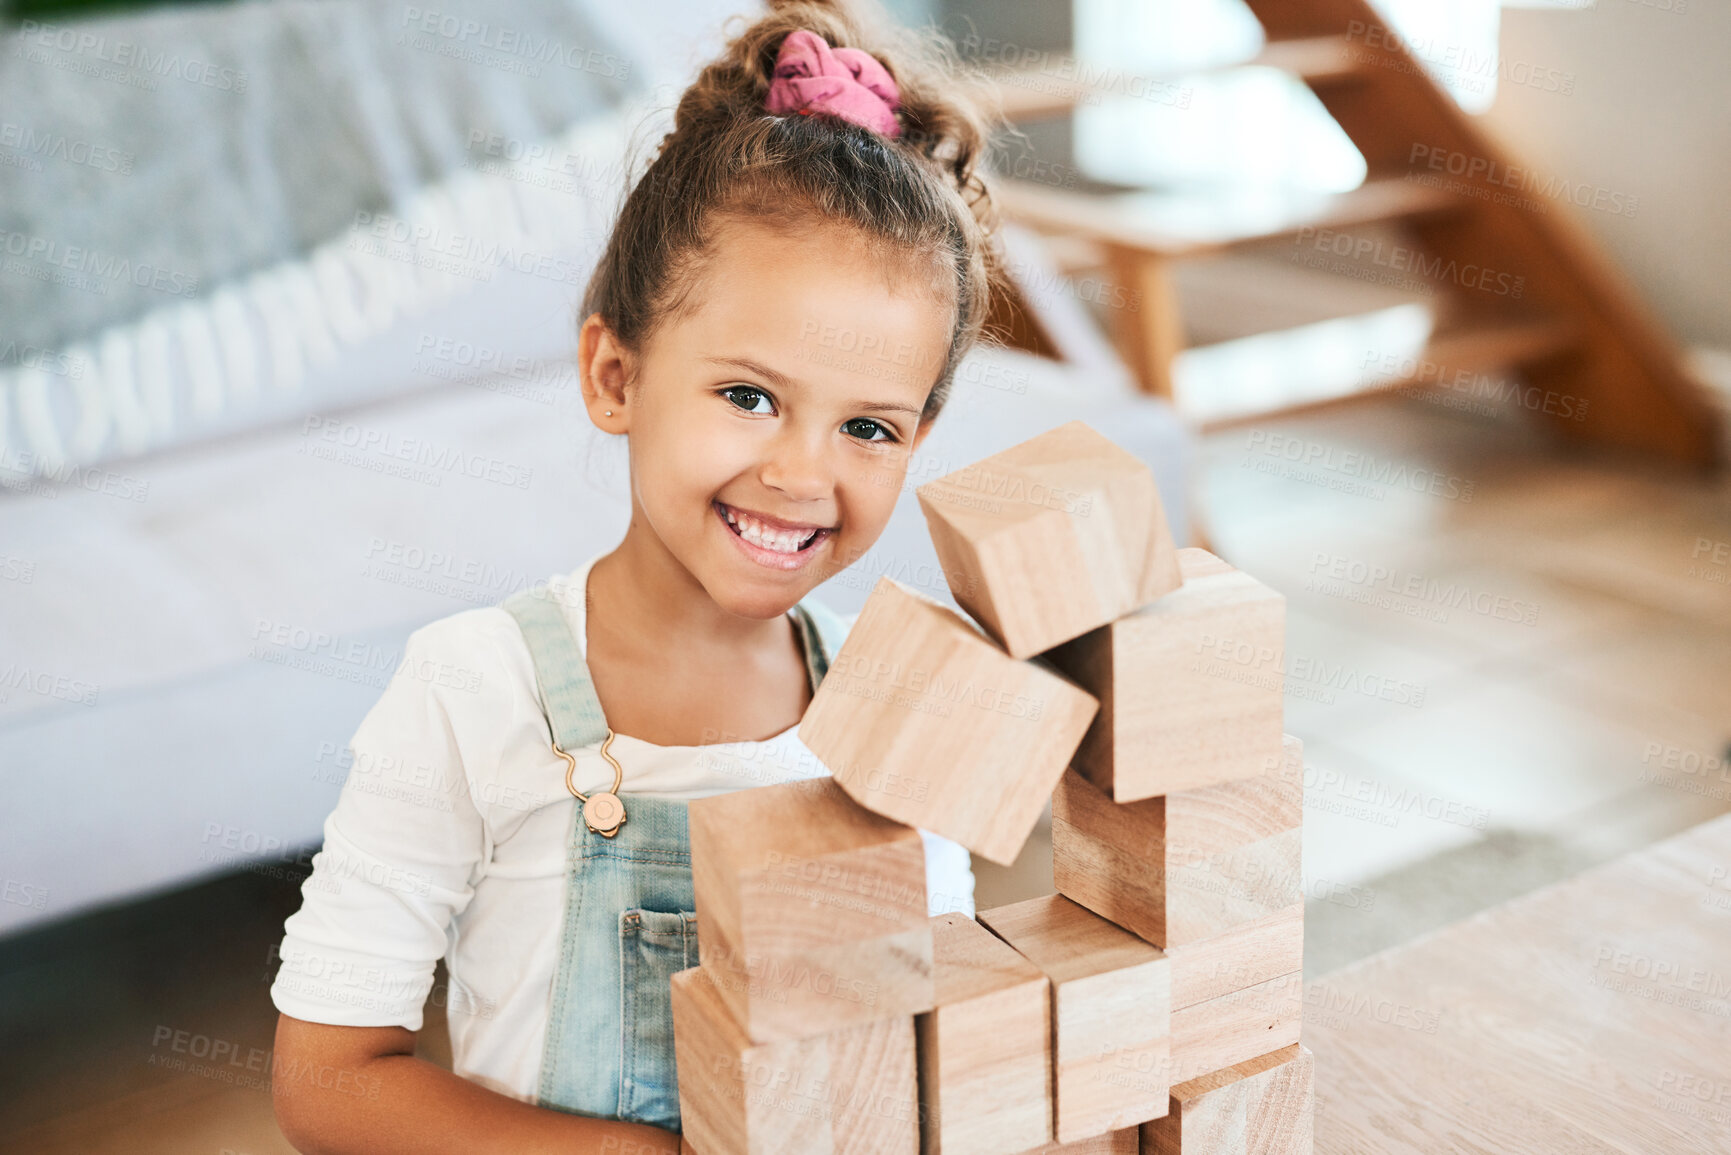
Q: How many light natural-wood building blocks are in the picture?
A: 11